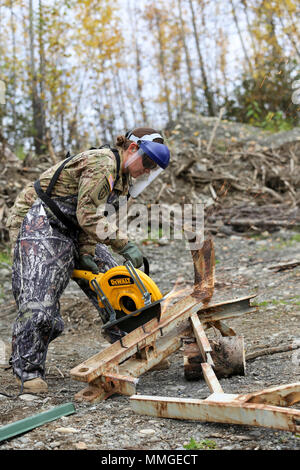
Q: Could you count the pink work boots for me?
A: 0